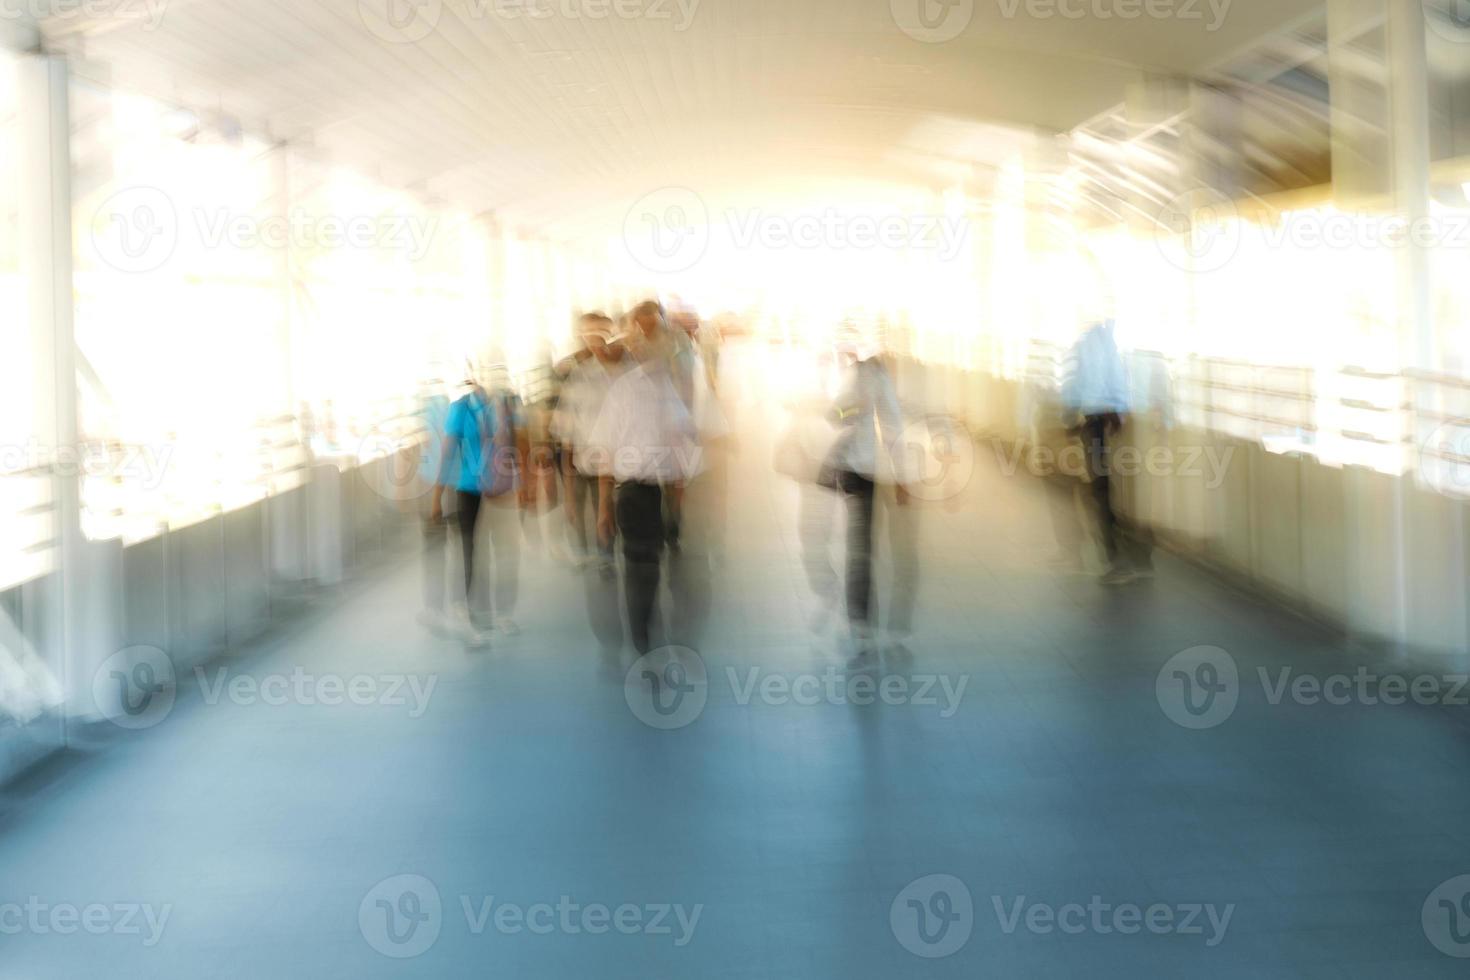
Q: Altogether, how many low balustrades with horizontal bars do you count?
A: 2